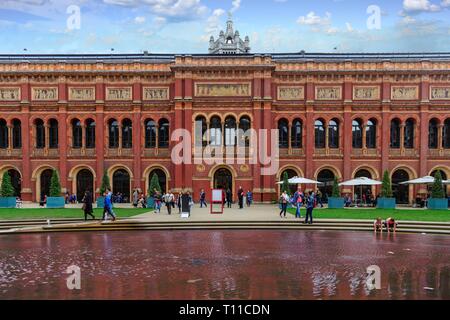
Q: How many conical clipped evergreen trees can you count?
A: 8